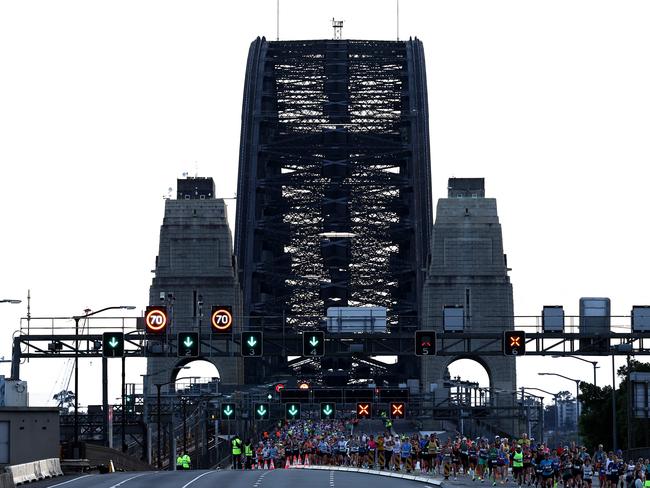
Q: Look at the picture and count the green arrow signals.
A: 8